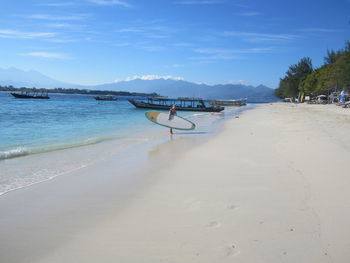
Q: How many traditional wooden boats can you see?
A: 4